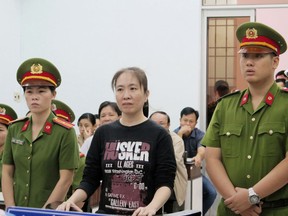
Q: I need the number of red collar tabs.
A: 4